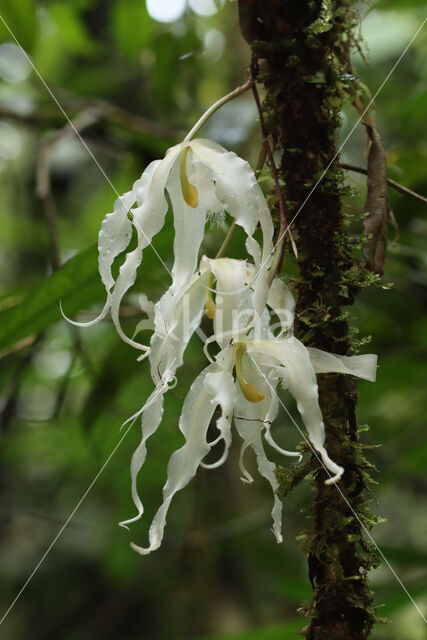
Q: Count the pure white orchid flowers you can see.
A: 3